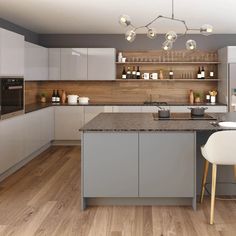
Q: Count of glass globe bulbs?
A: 7